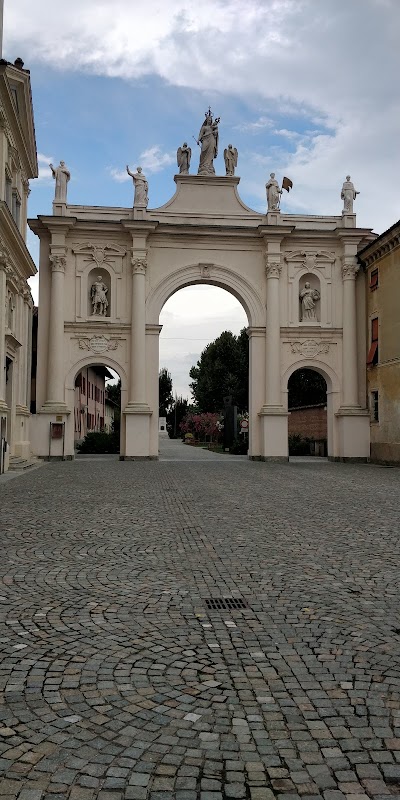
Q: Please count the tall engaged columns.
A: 4